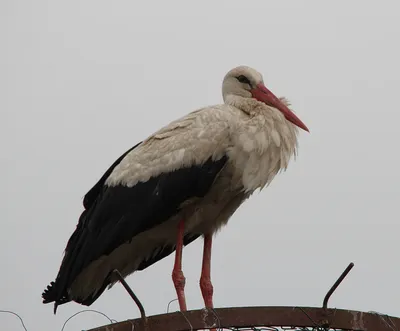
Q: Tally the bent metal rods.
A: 2